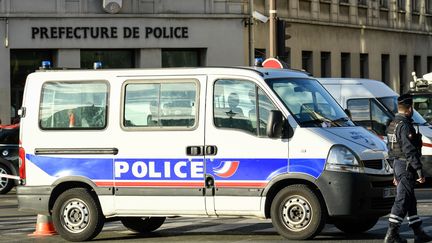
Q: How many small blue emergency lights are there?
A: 3